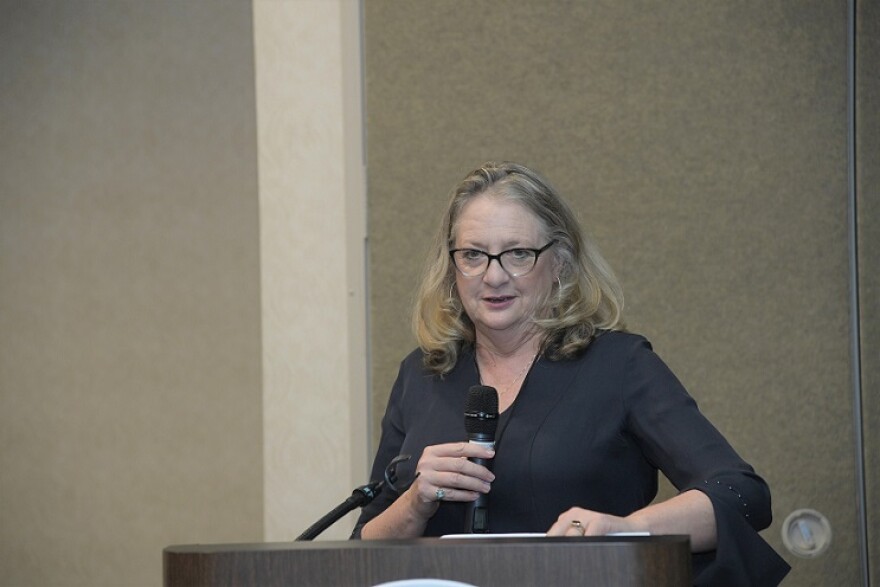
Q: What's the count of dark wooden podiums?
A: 1